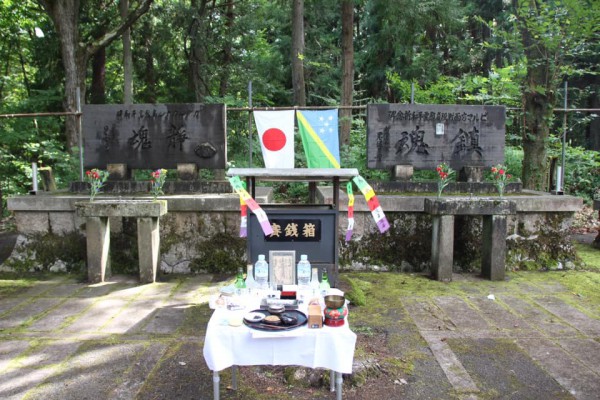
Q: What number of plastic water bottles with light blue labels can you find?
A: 2